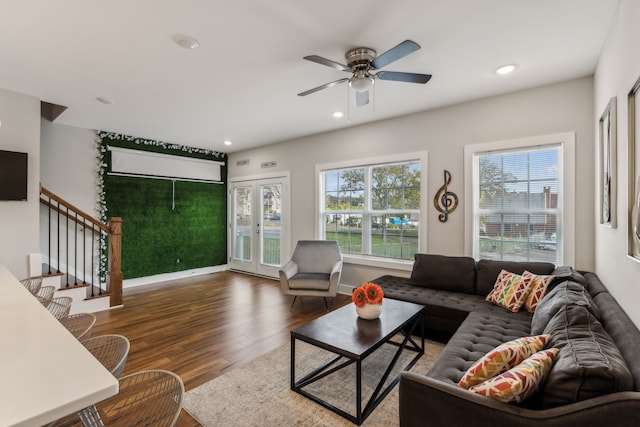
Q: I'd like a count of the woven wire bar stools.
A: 6